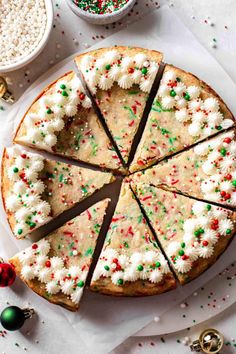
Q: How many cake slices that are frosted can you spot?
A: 8